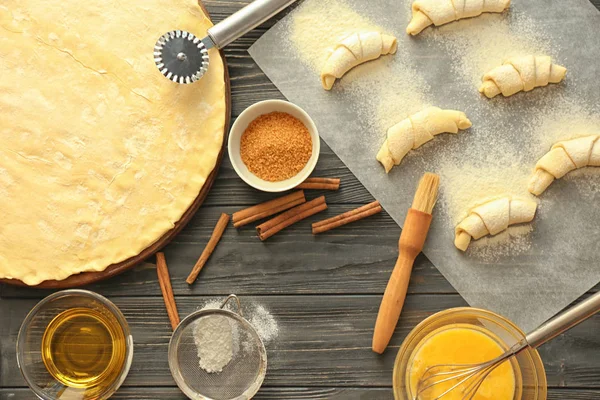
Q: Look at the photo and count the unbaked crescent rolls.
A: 6